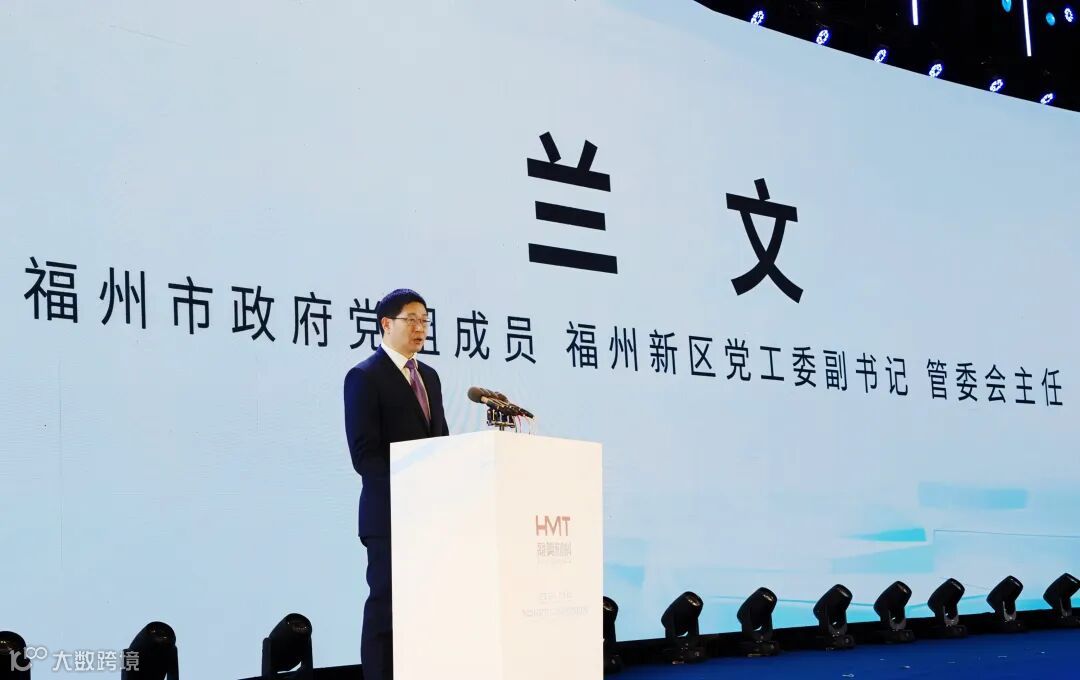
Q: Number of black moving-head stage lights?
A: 11